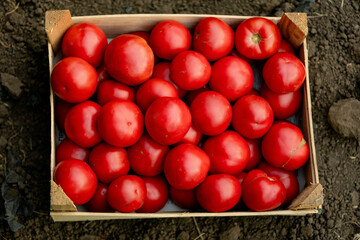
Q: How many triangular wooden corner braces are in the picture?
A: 4